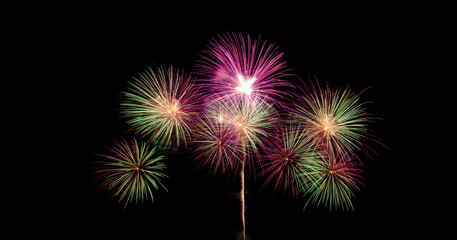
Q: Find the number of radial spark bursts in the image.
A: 8